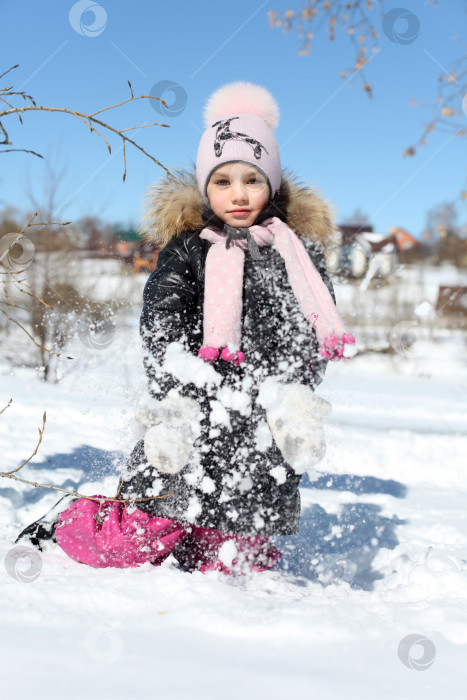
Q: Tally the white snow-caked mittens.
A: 2